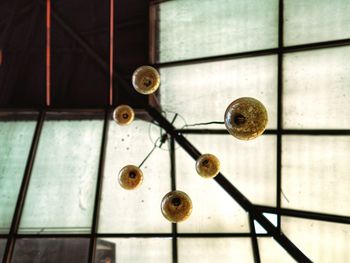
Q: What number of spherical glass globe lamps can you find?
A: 6